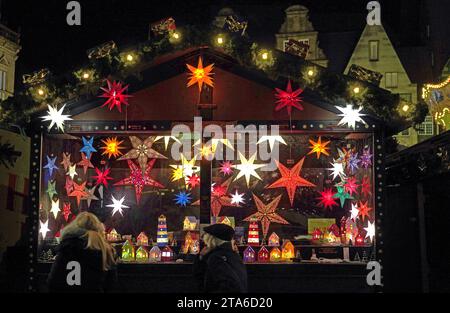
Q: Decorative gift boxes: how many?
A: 6